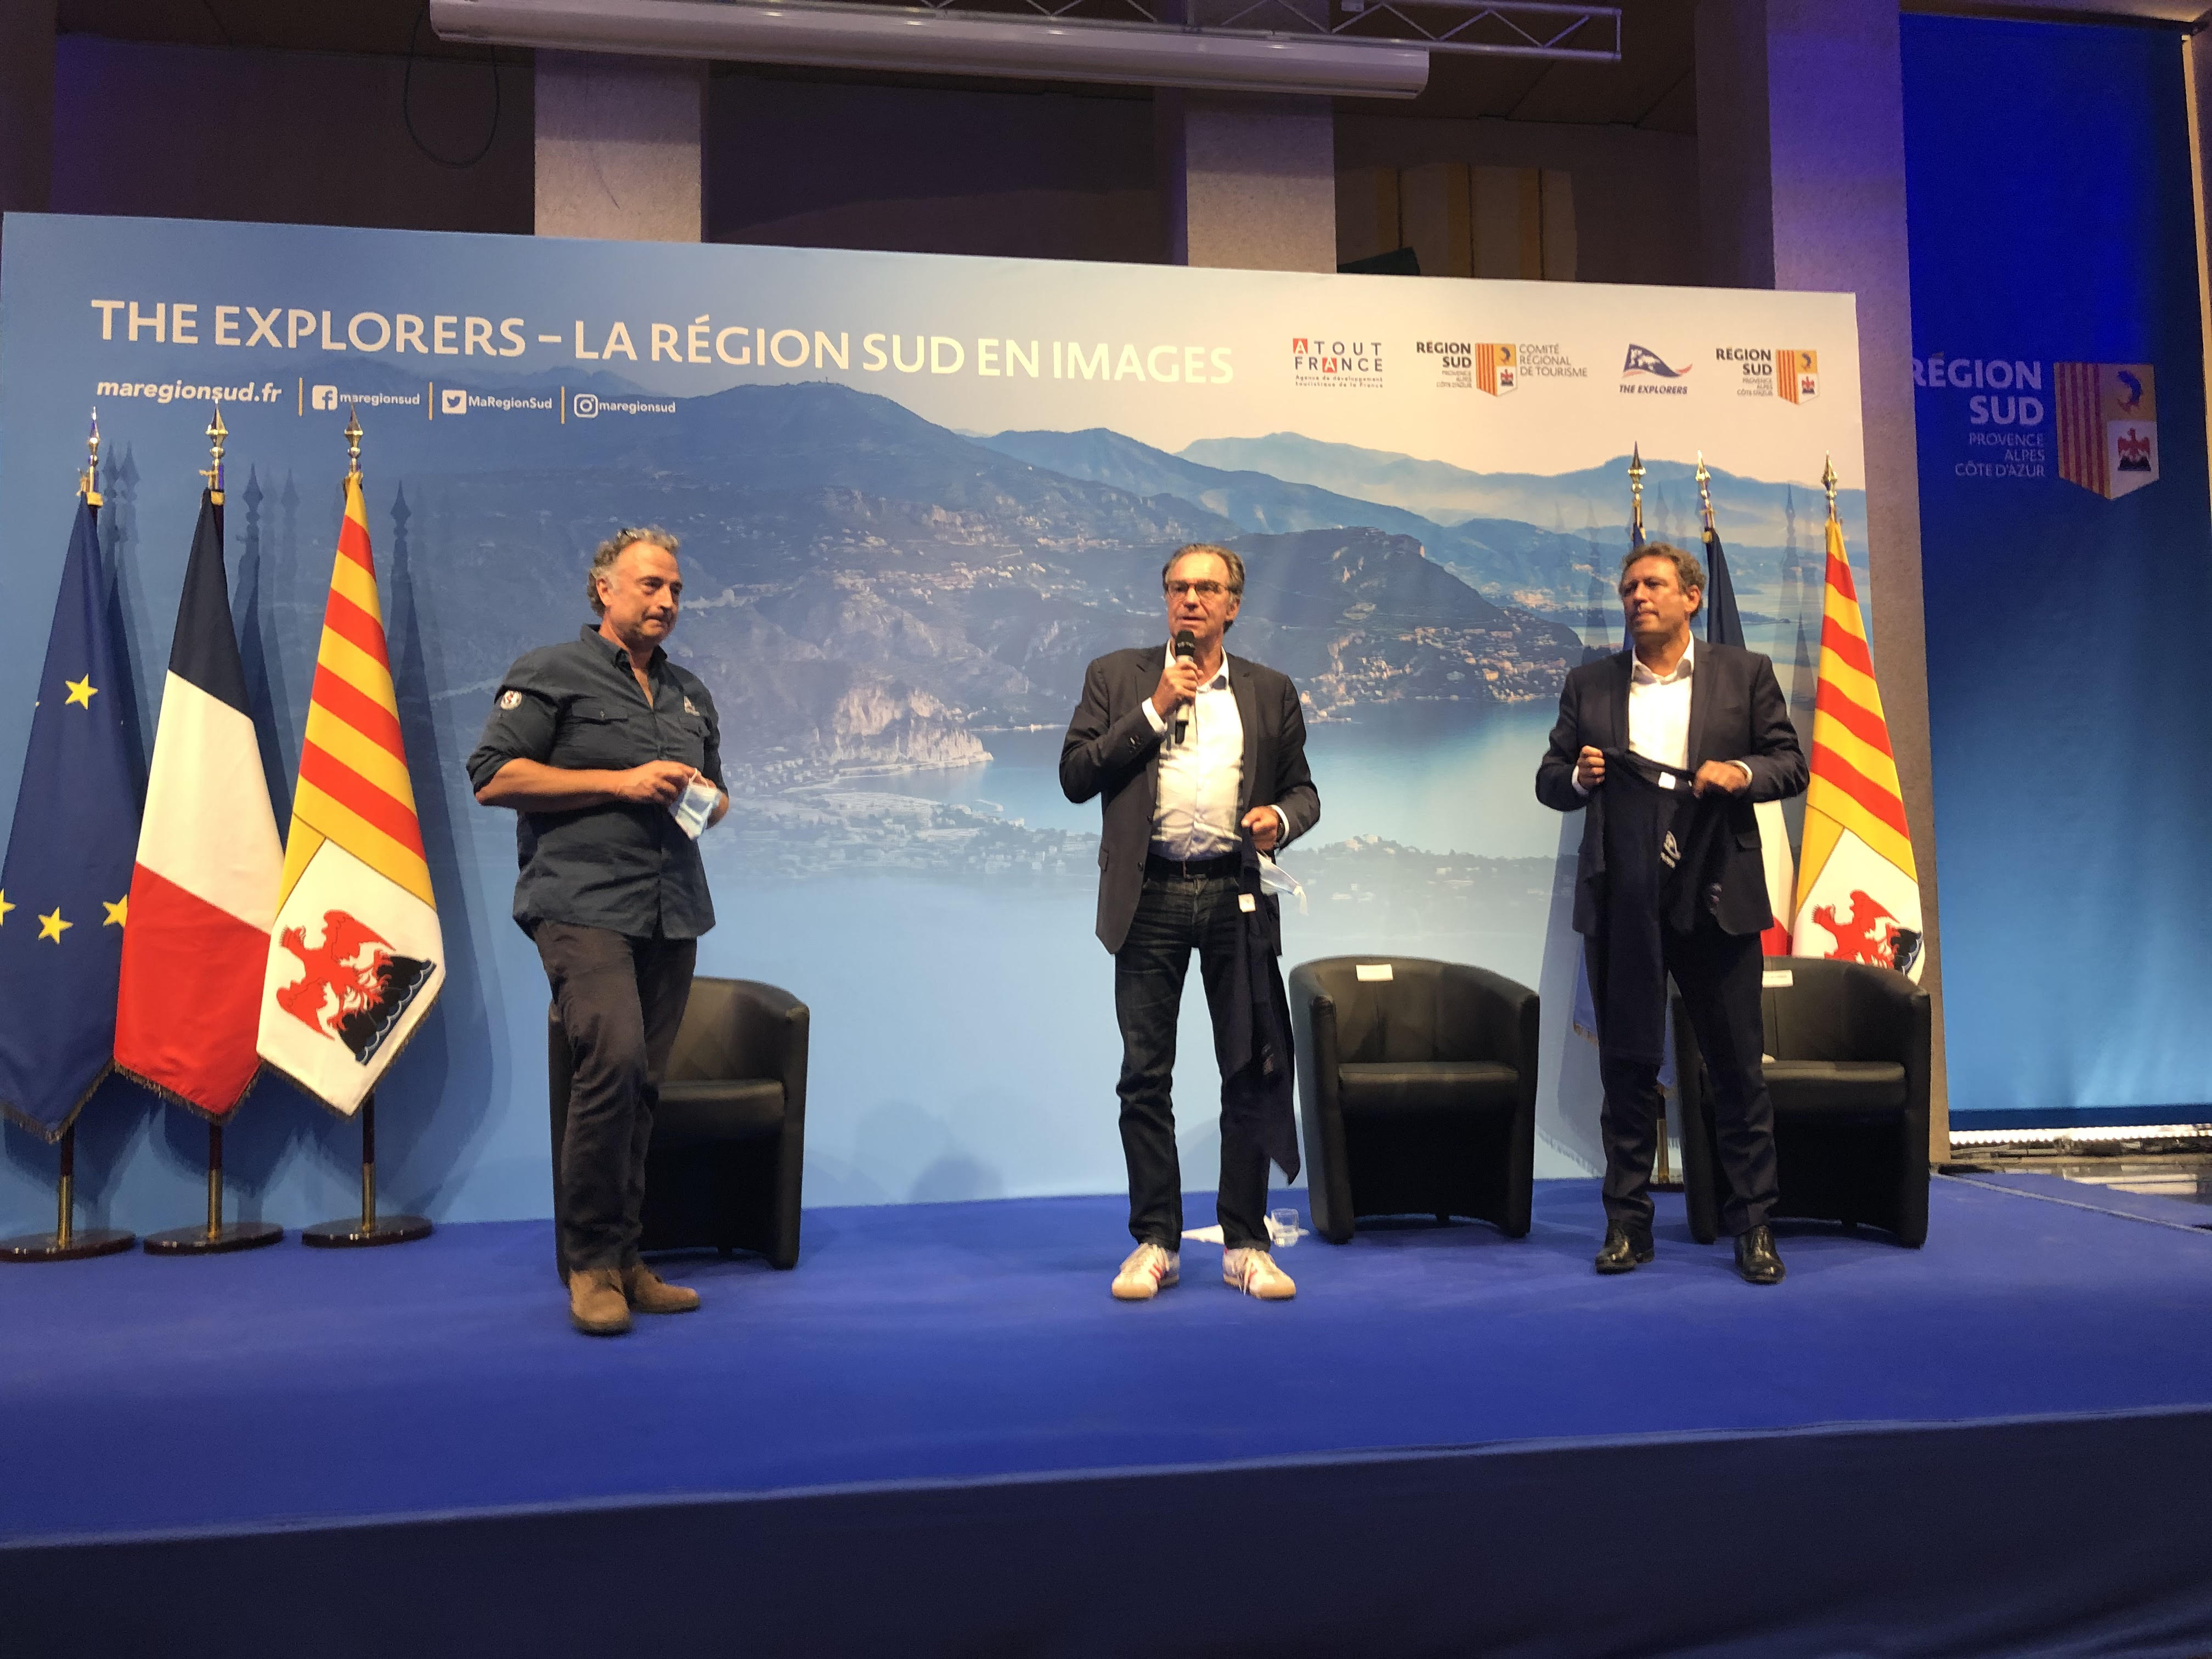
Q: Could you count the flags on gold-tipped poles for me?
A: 6